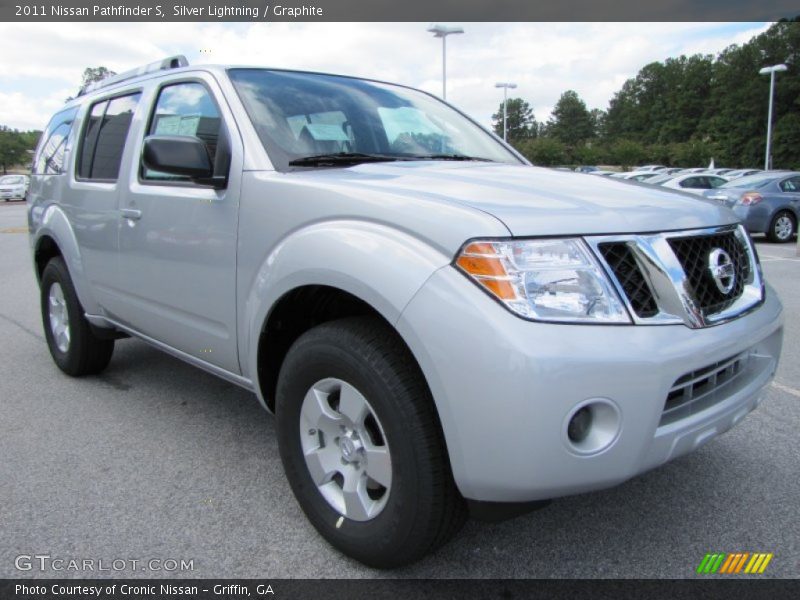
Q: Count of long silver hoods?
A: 1